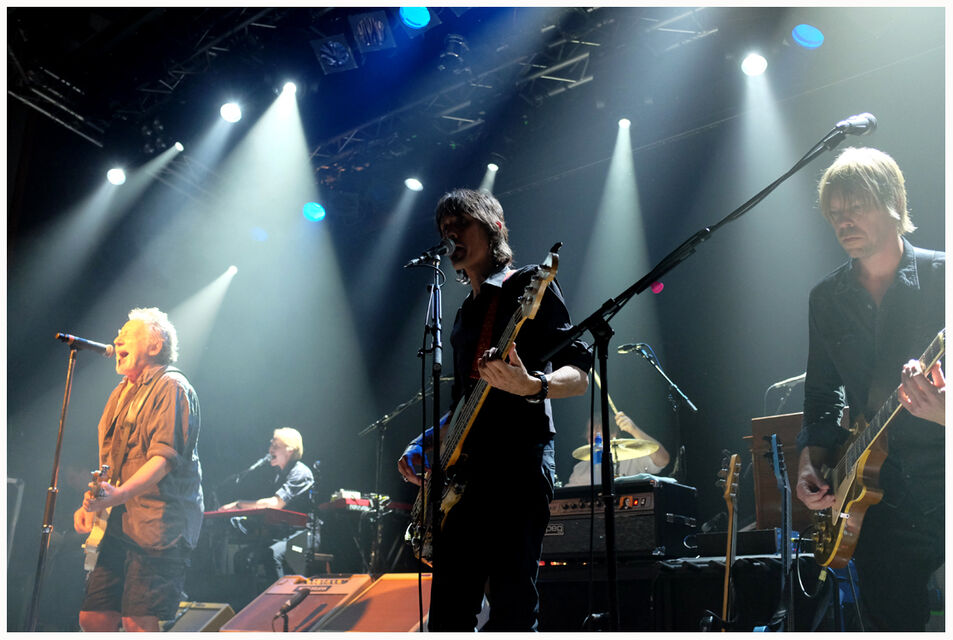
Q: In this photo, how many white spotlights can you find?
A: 9